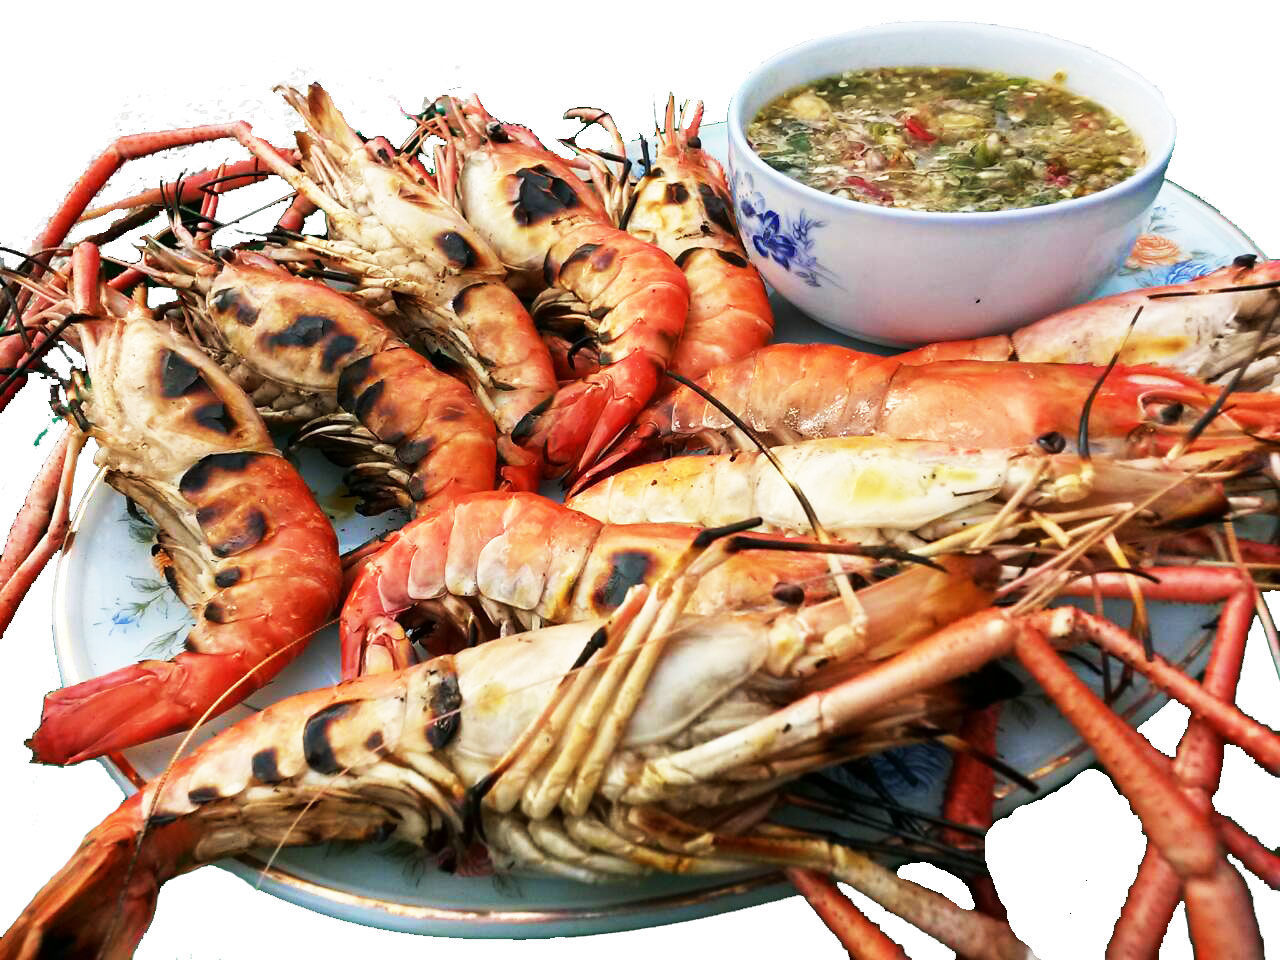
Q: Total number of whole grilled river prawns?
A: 10